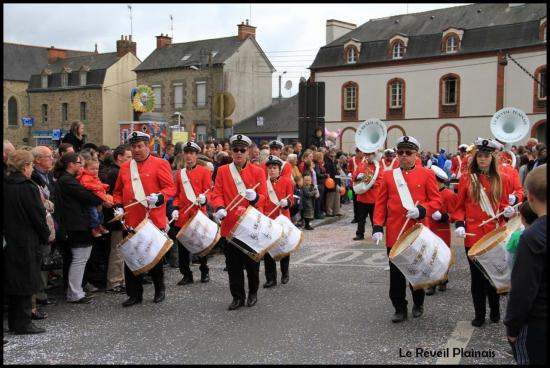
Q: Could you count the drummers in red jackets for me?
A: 6